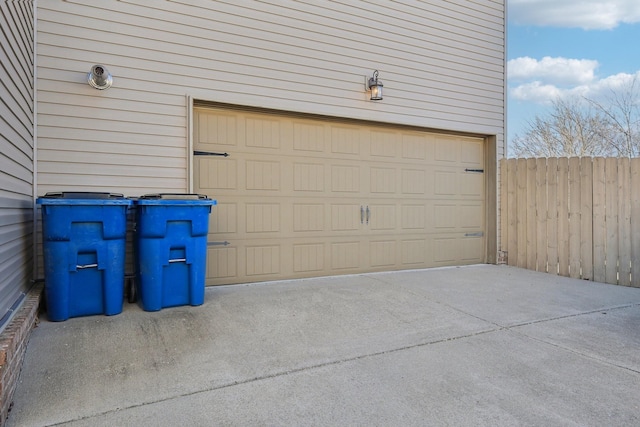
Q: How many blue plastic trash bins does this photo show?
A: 2